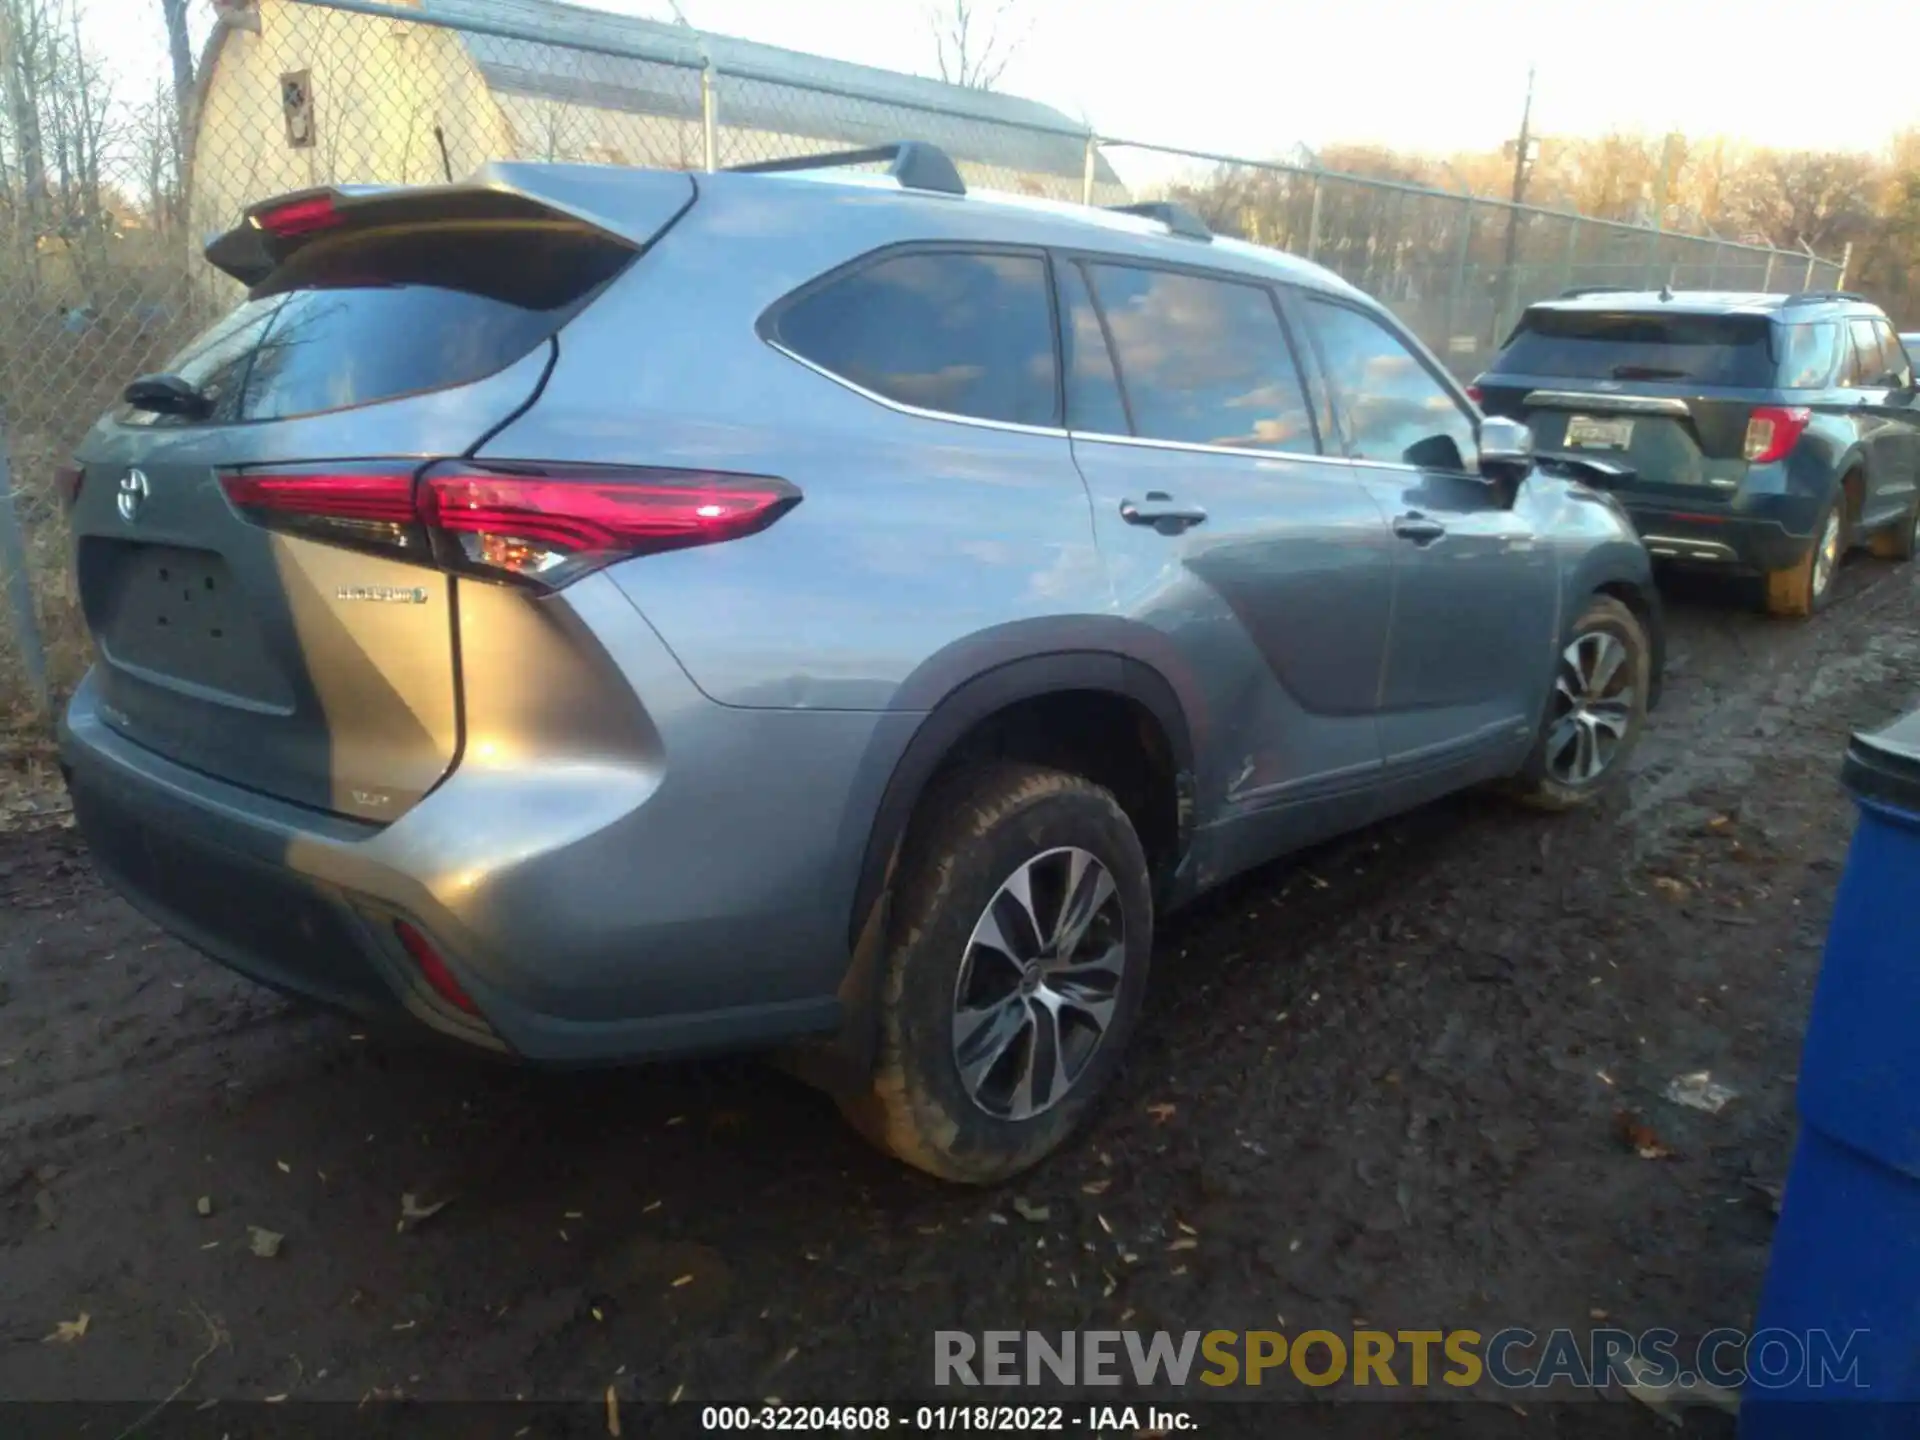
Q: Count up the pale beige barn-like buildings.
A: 1